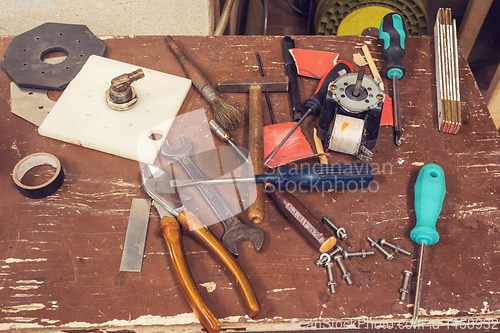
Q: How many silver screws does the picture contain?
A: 8